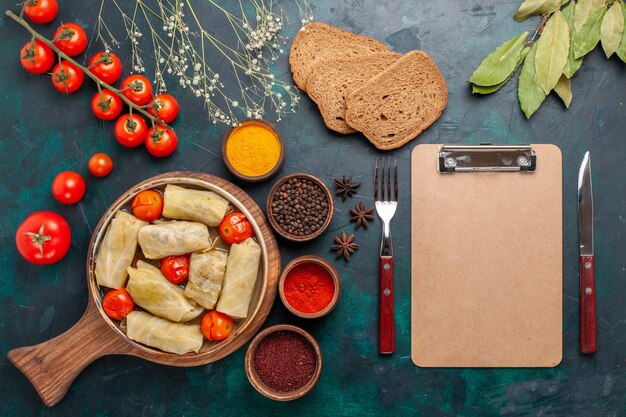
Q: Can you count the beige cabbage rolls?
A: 7